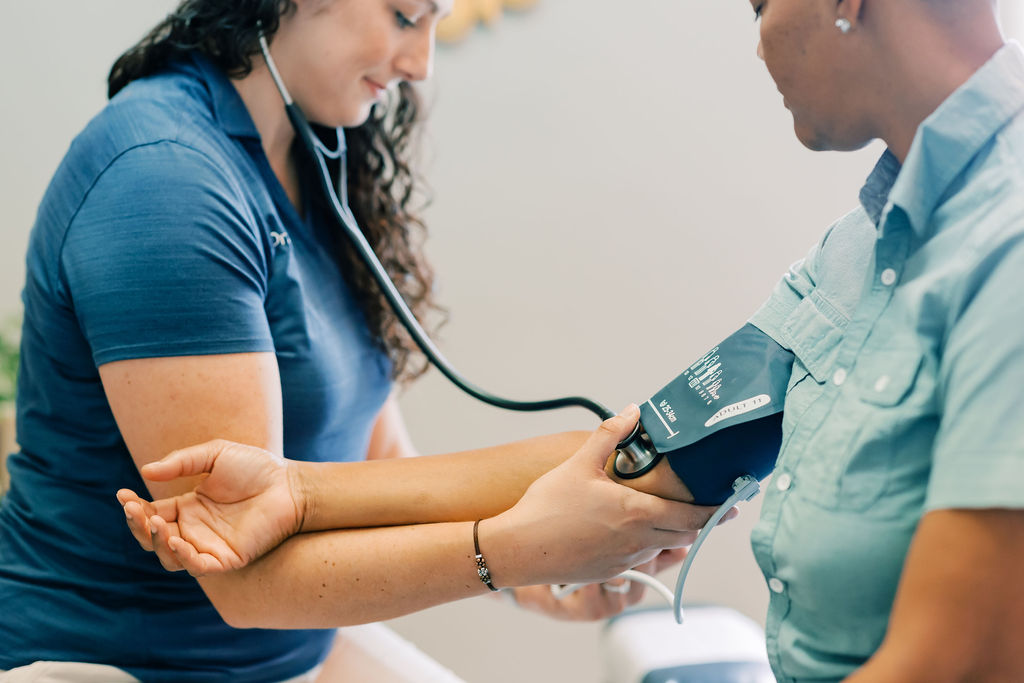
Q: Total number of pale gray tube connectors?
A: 1